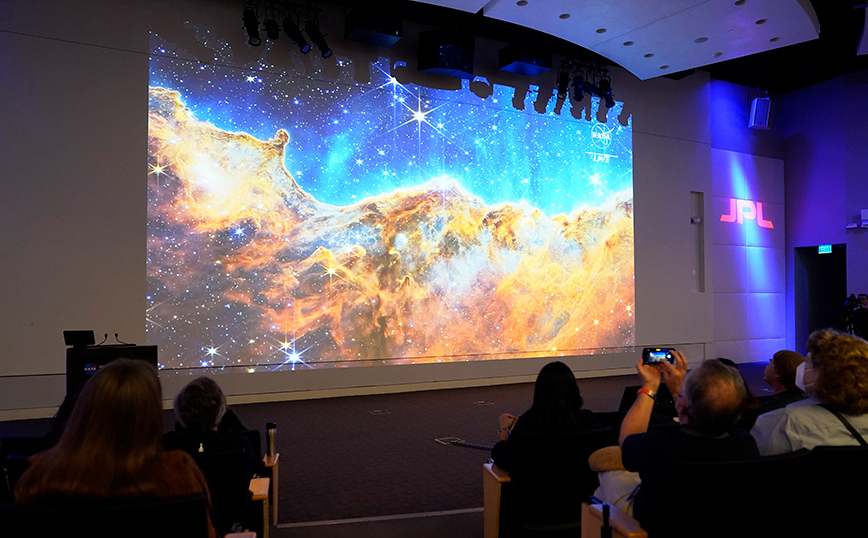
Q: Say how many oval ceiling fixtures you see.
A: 11